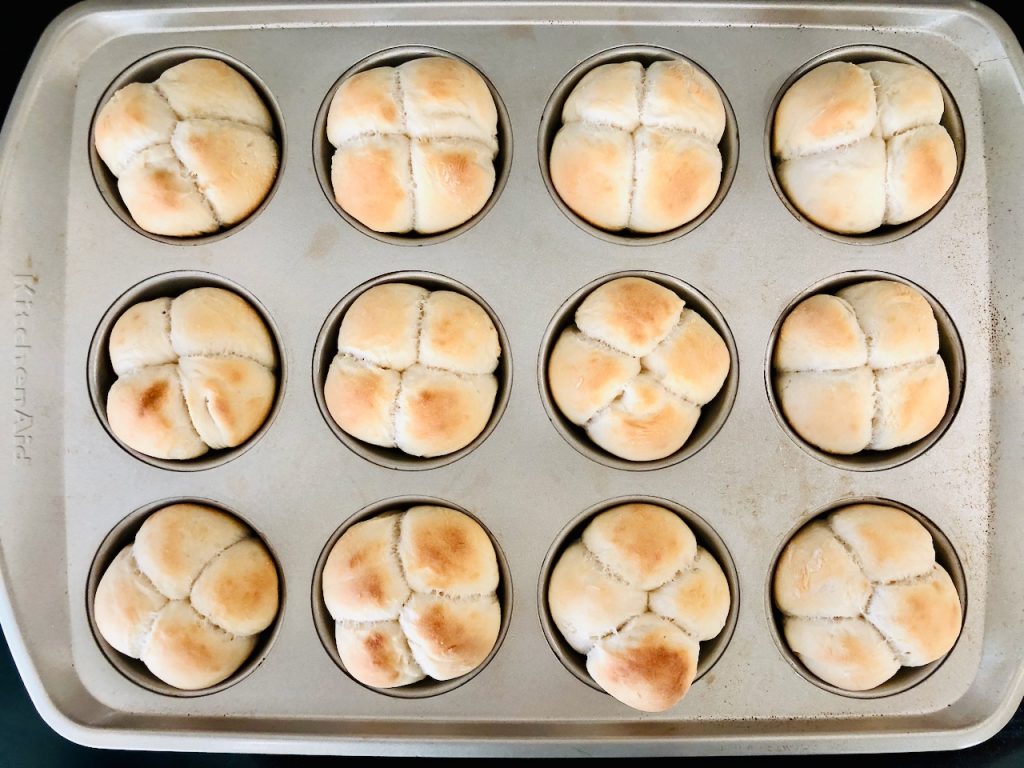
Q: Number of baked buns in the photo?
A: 12